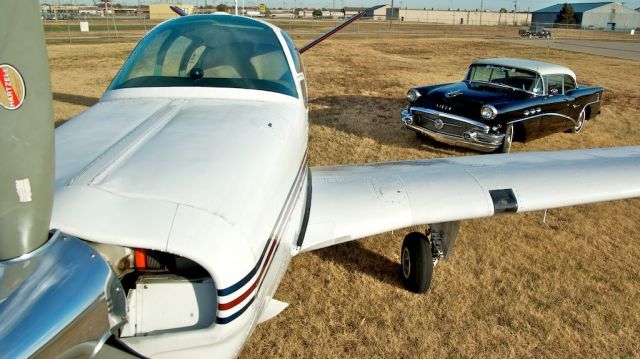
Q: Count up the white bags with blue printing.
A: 0